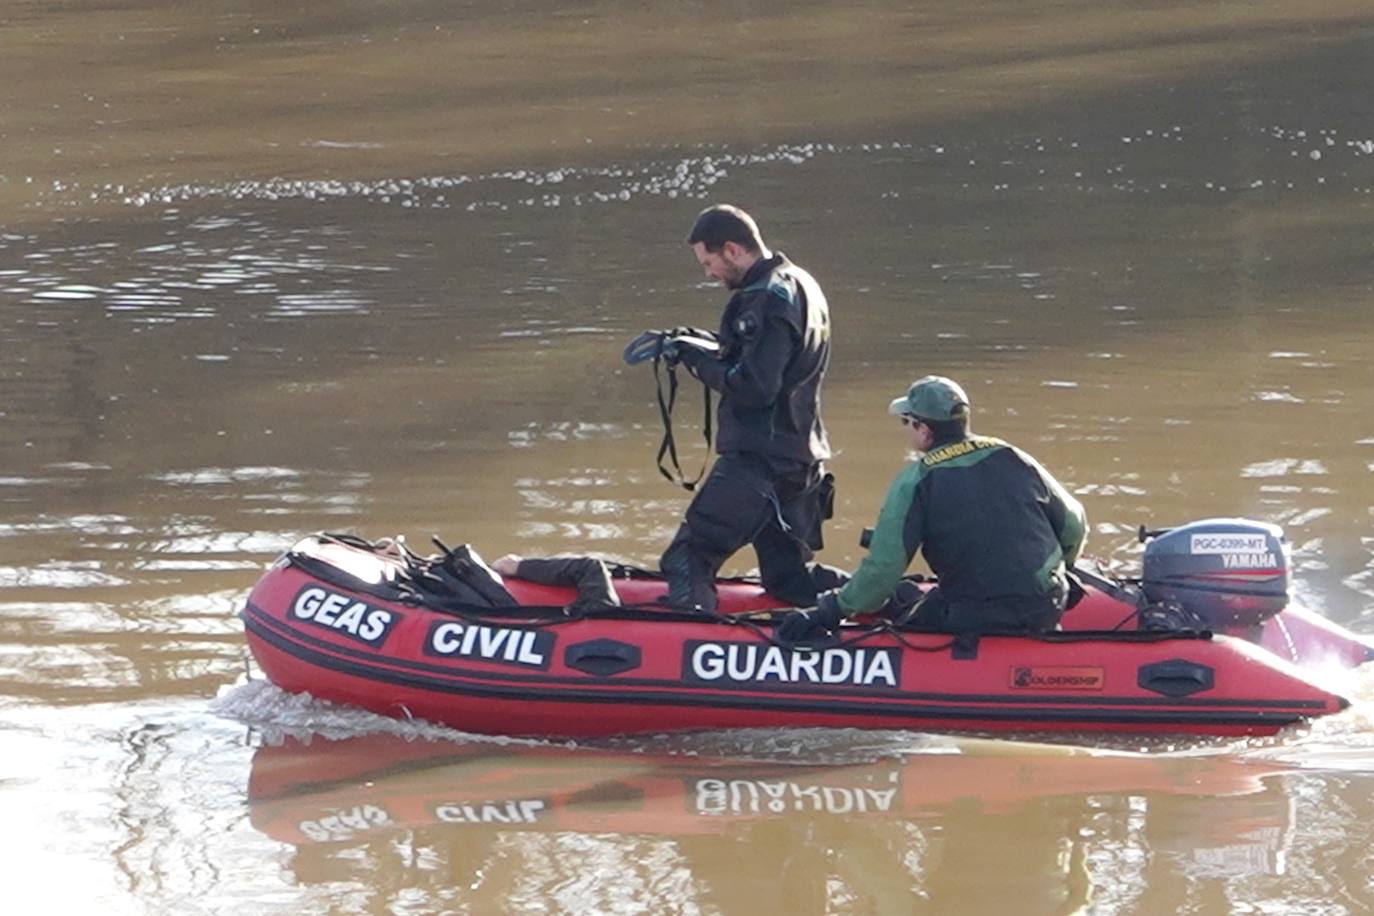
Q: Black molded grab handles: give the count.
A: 2